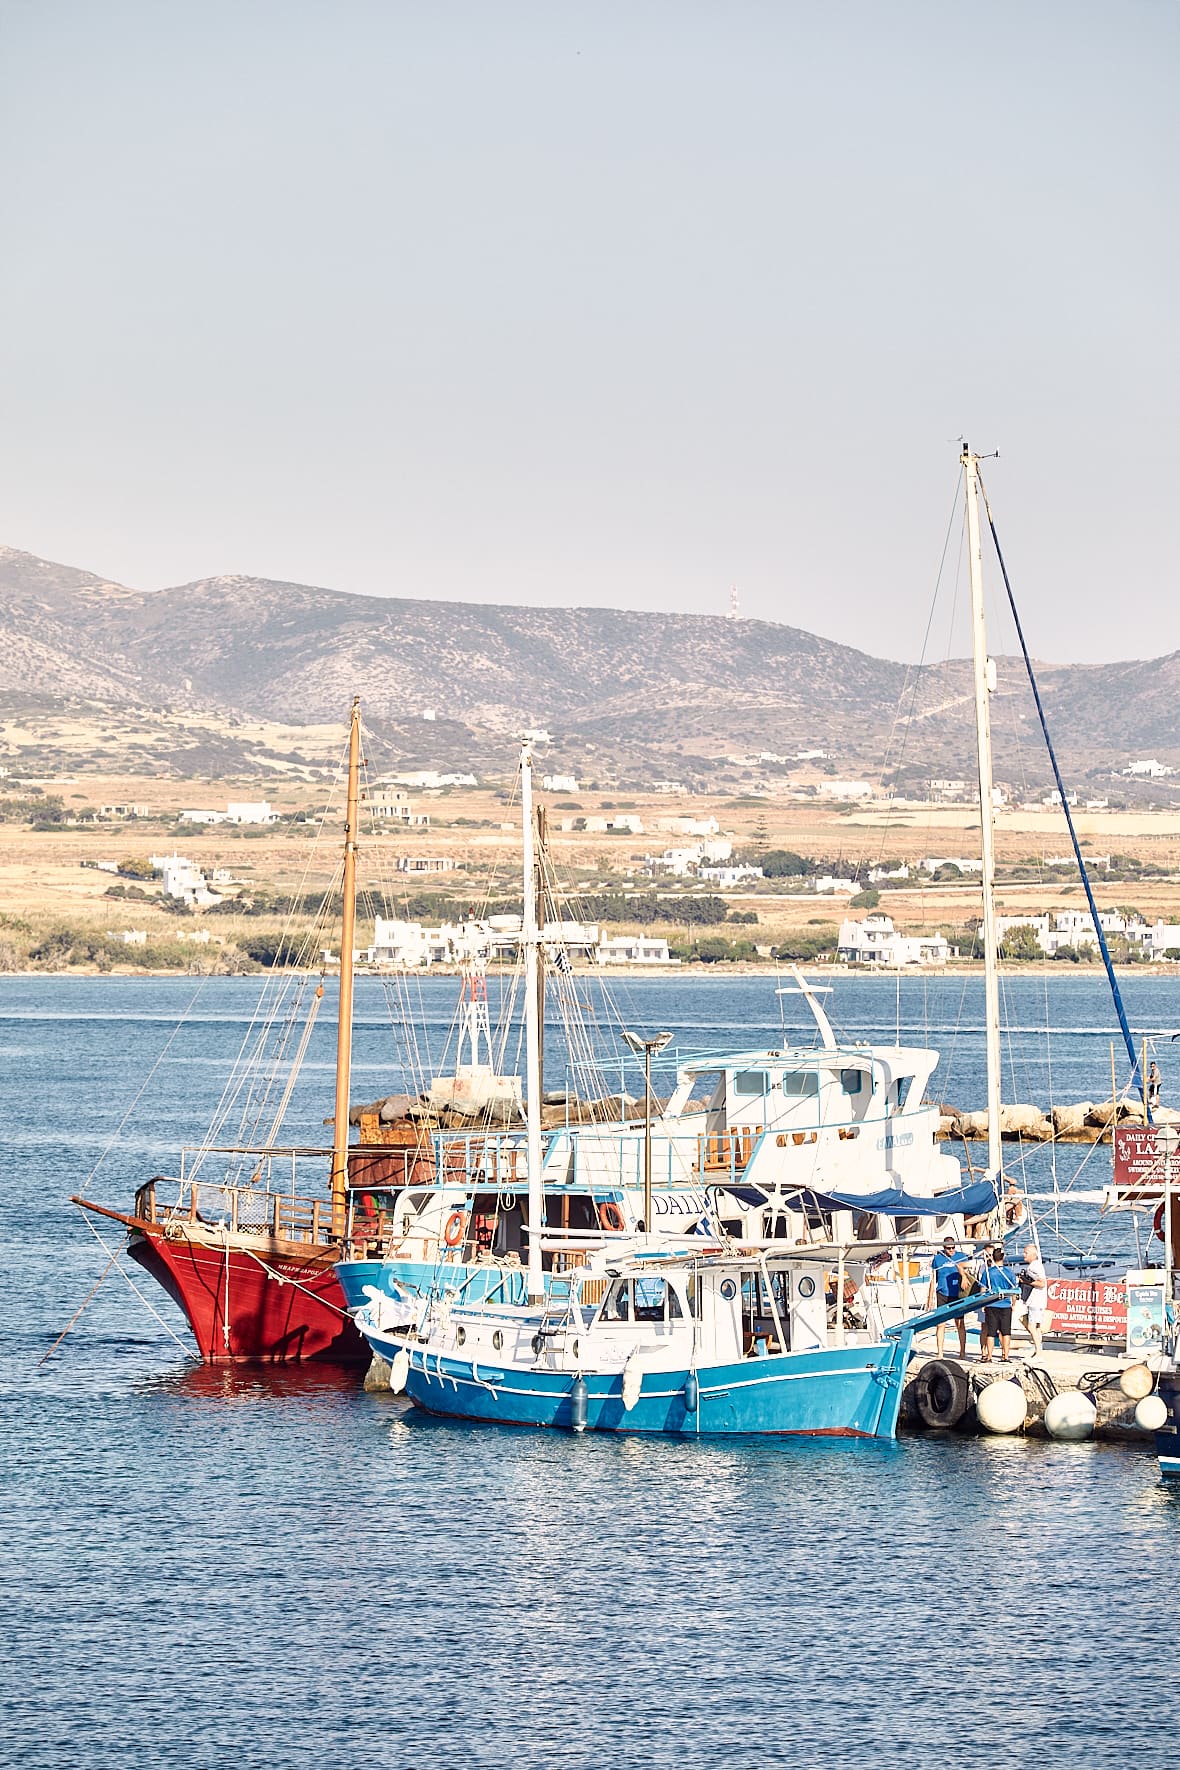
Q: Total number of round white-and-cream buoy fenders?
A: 4